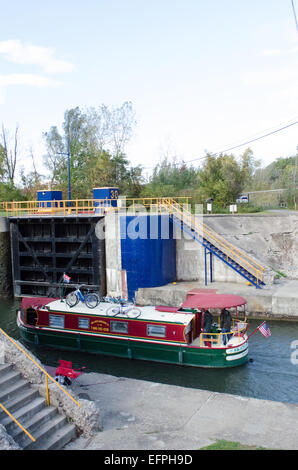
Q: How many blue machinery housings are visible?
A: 2